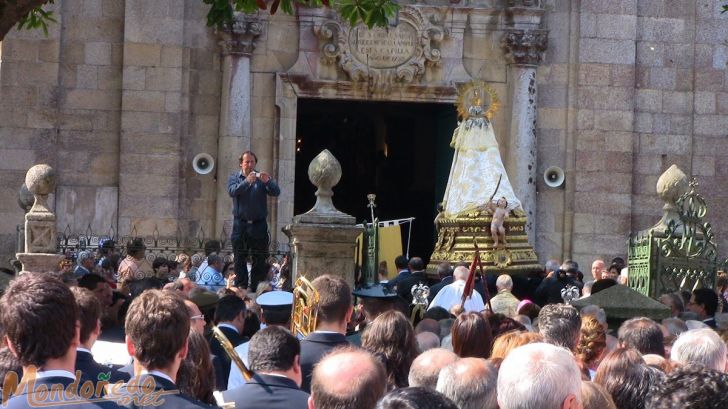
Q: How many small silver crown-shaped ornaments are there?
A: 2